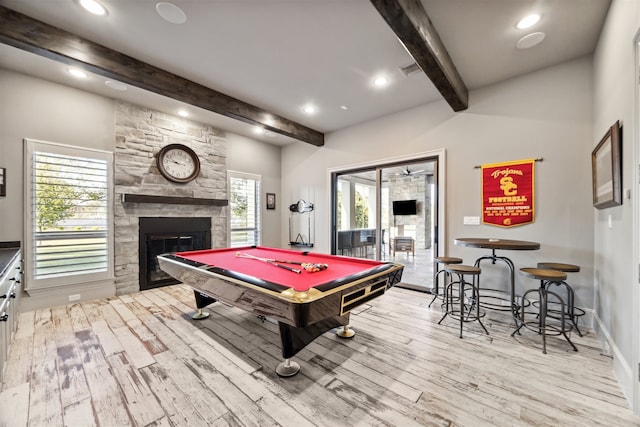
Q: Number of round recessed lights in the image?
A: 7